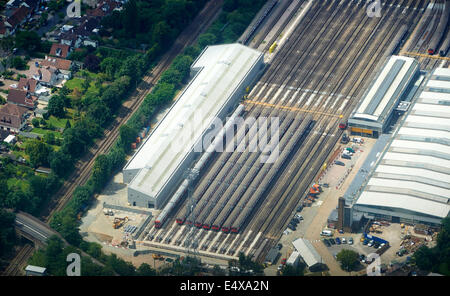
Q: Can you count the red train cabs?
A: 10